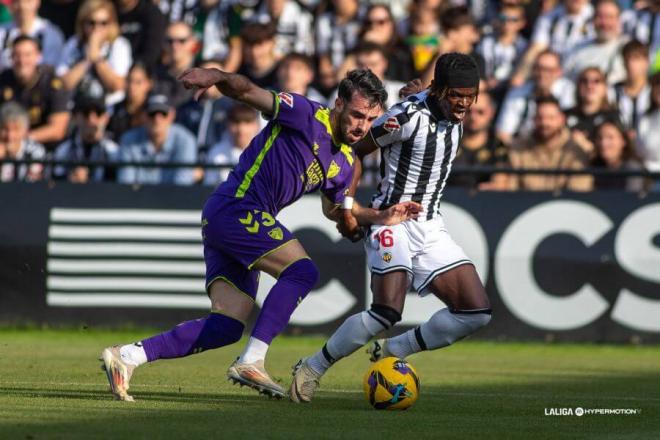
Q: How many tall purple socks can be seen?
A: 2